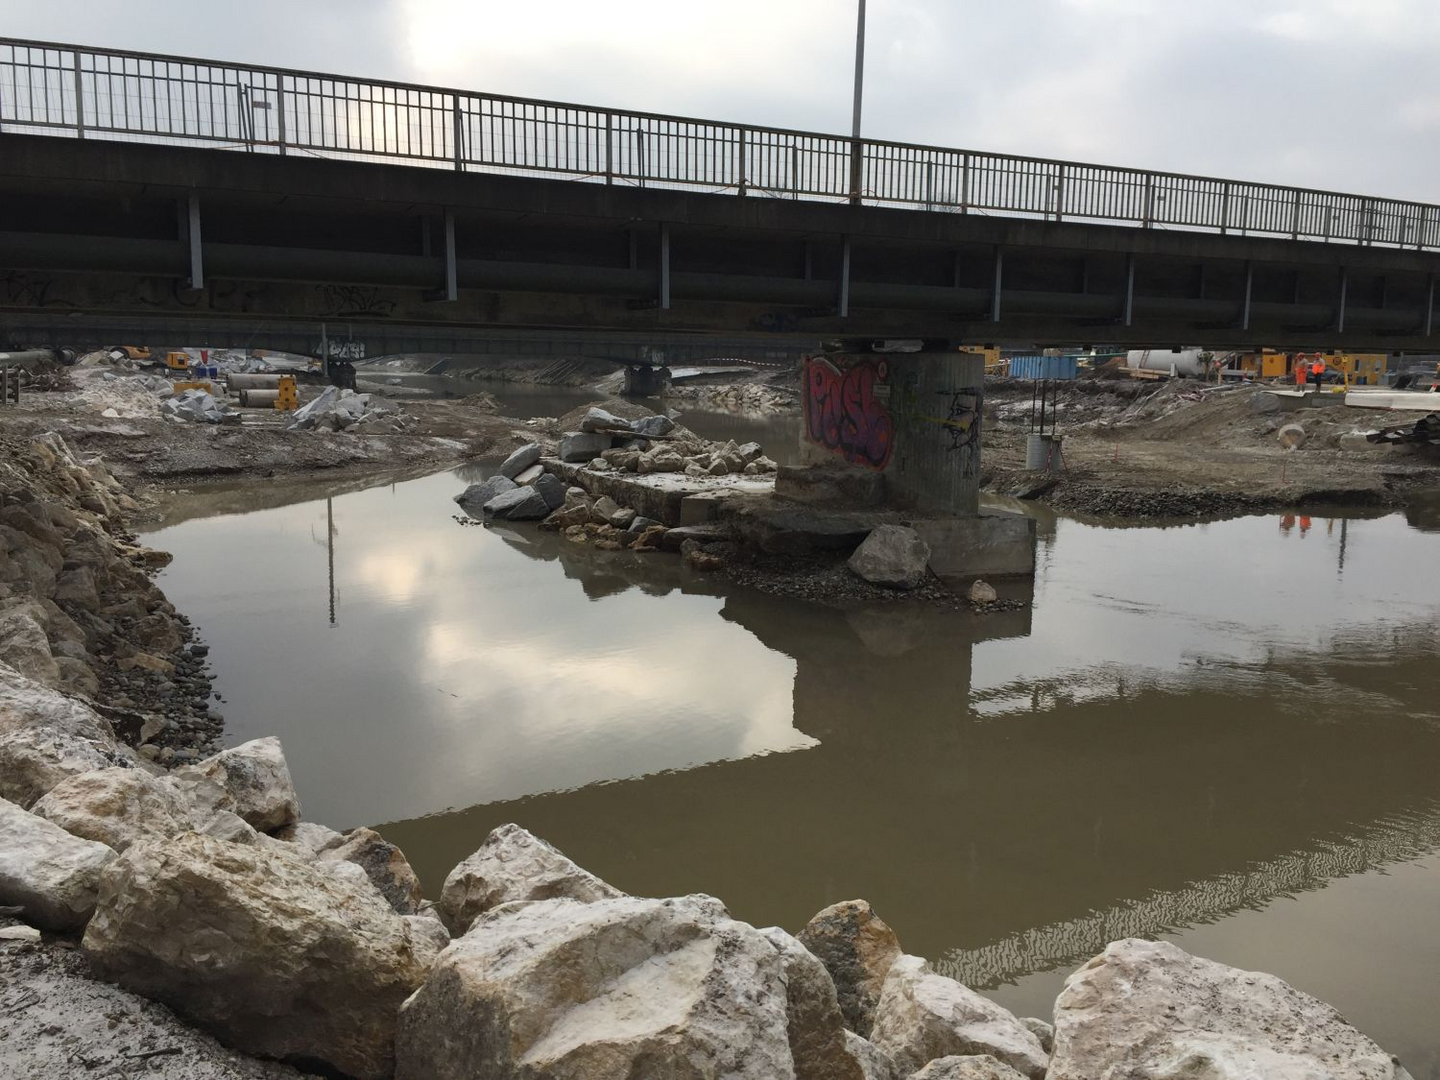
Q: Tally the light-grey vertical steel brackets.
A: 9